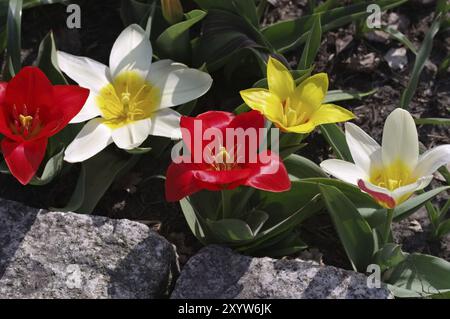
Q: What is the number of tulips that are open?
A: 5